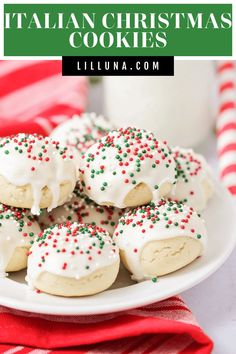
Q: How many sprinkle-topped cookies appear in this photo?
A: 8